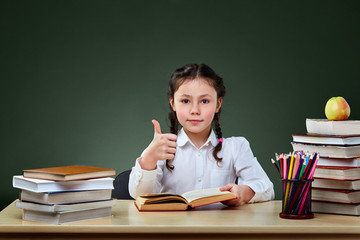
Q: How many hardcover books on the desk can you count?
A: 14